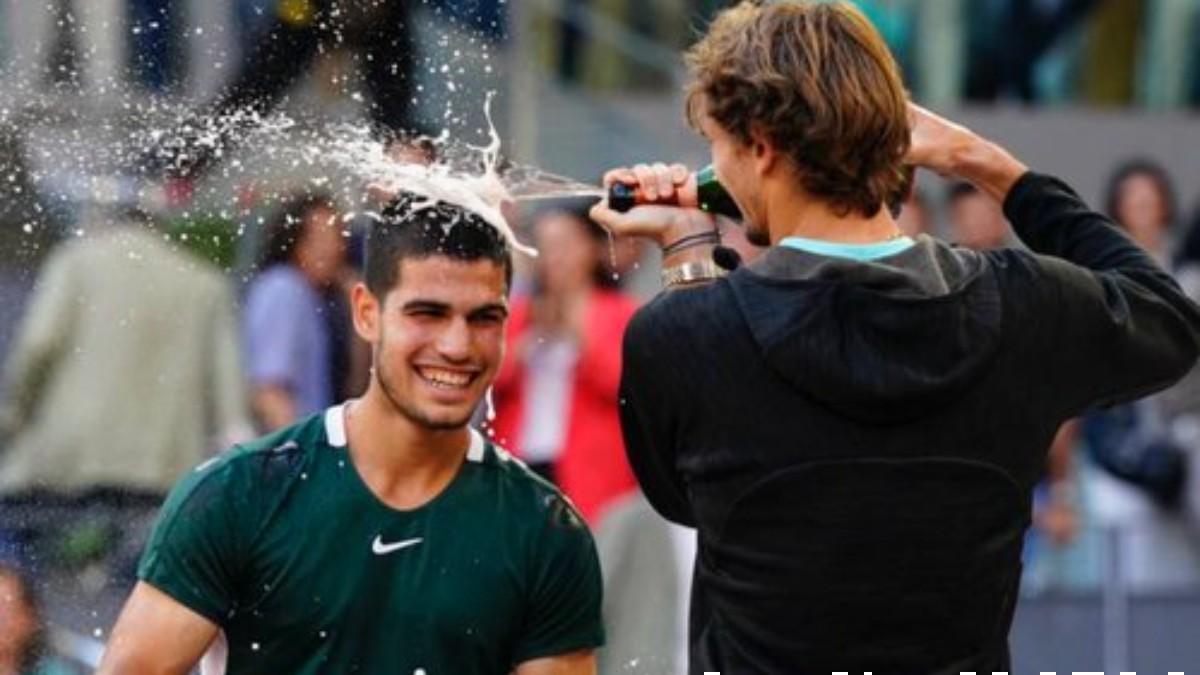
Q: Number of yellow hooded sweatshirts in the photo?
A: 0